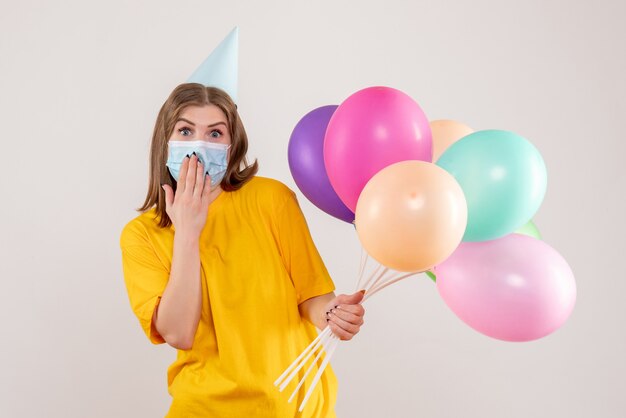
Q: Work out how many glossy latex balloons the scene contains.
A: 7